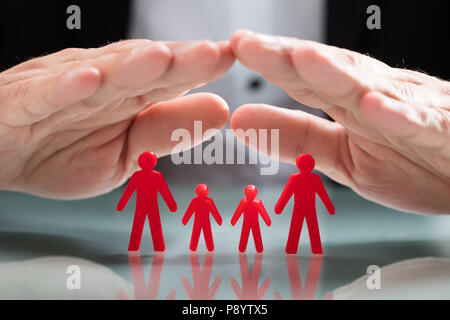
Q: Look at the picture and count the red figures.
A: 4